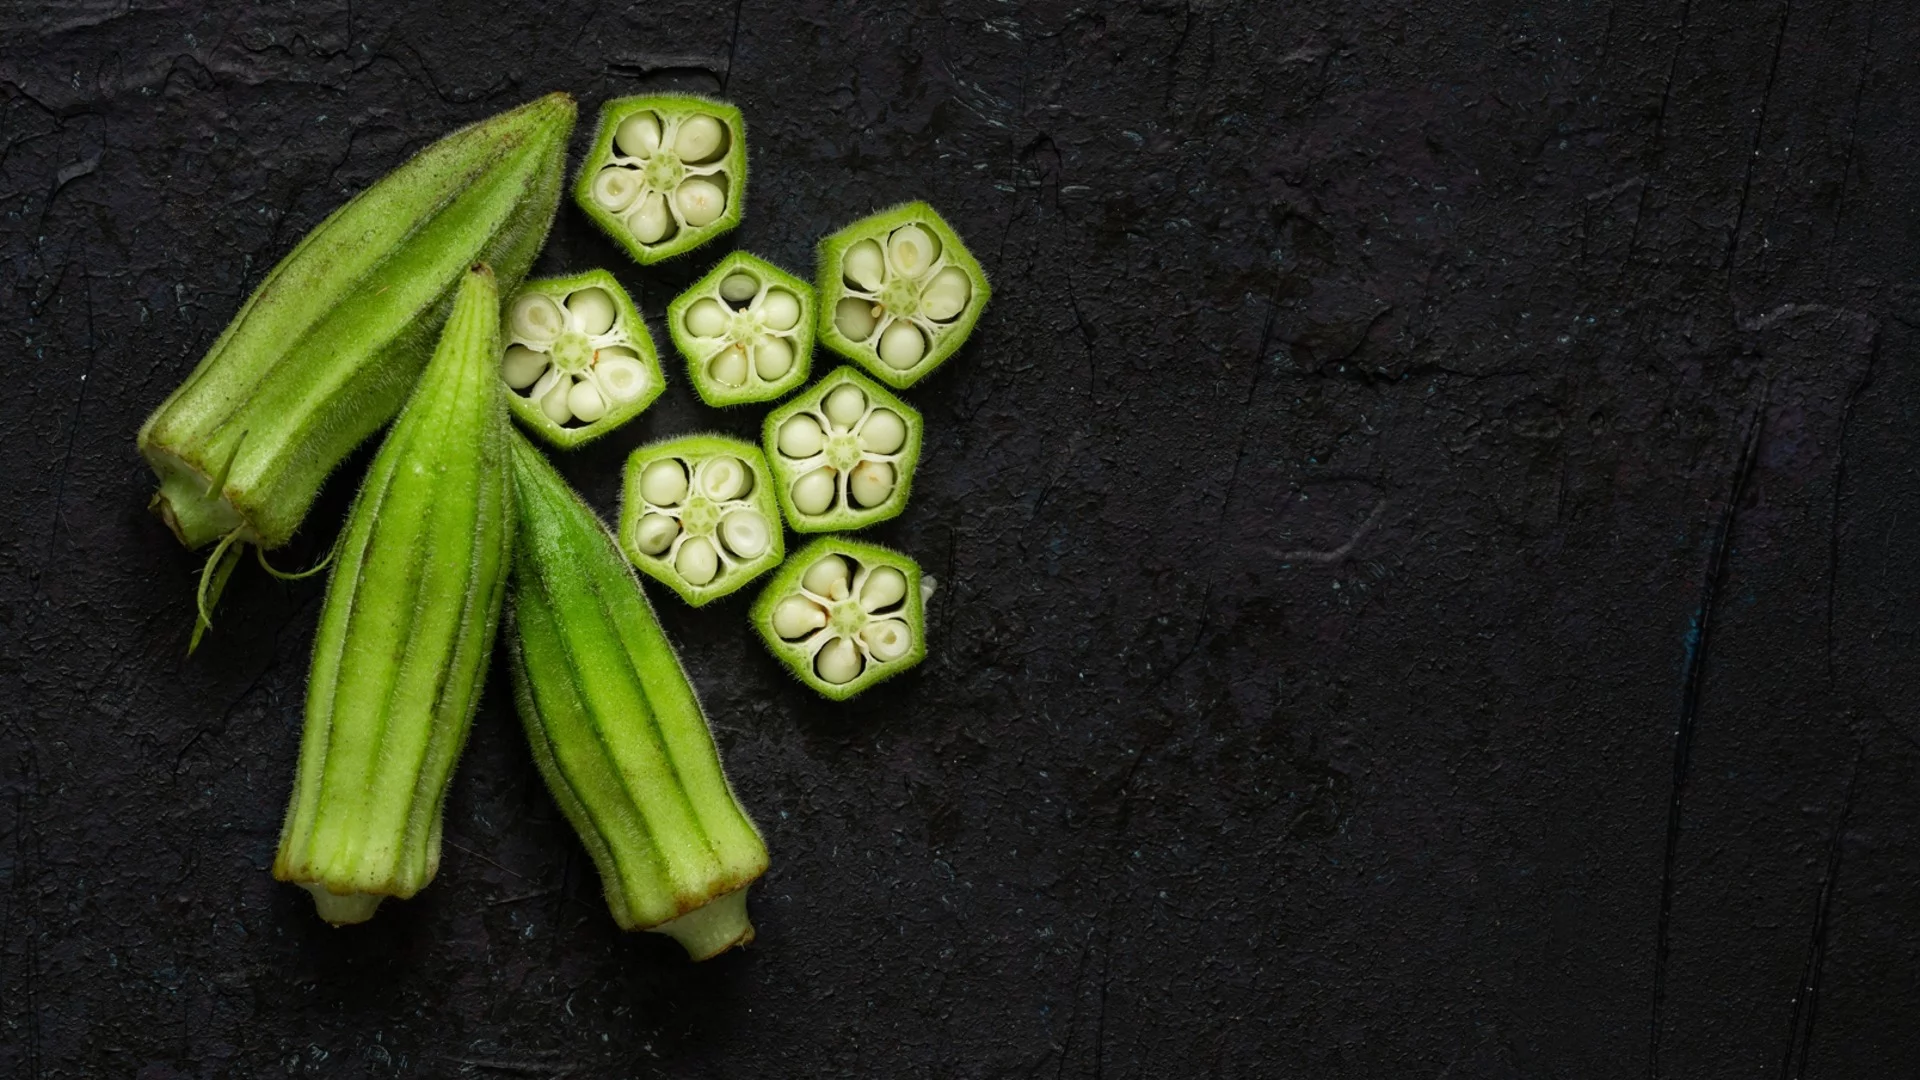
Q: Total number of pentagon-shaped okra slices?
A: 7